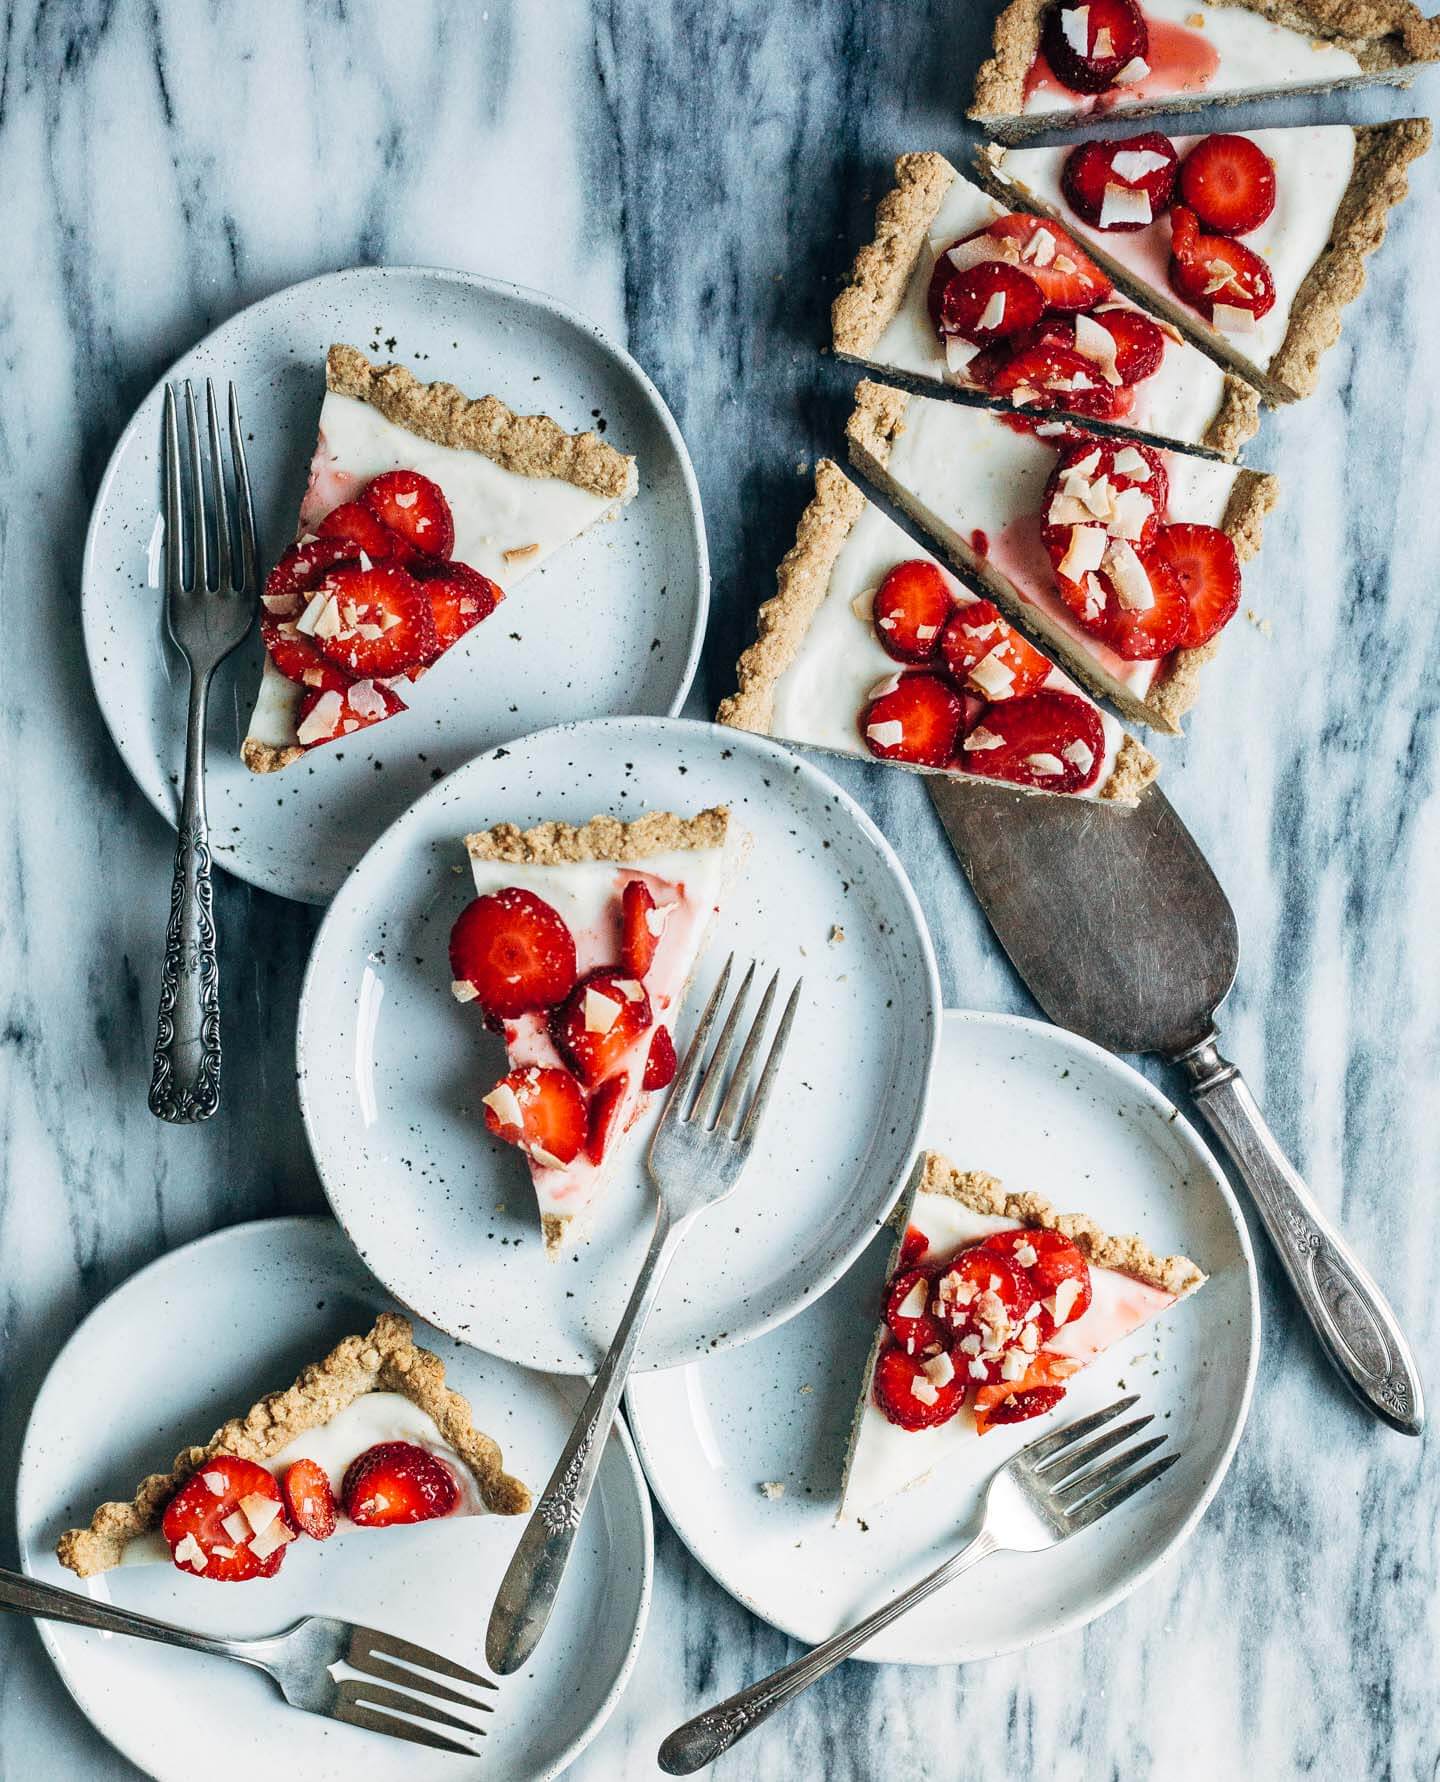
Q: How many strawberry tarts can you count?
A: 9